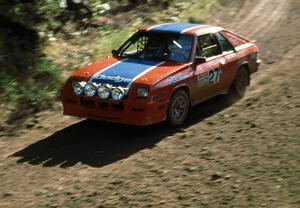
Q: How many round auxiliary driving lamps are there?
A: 4